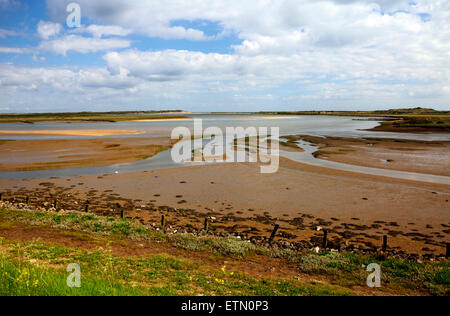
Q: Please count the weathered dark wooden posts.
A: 11